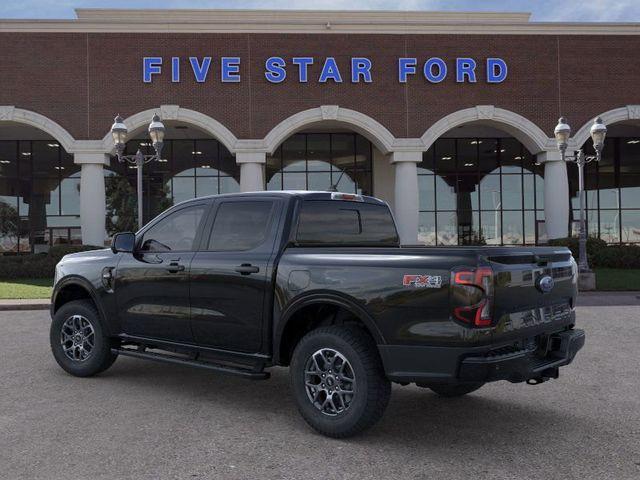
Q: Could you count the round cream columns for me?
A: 4